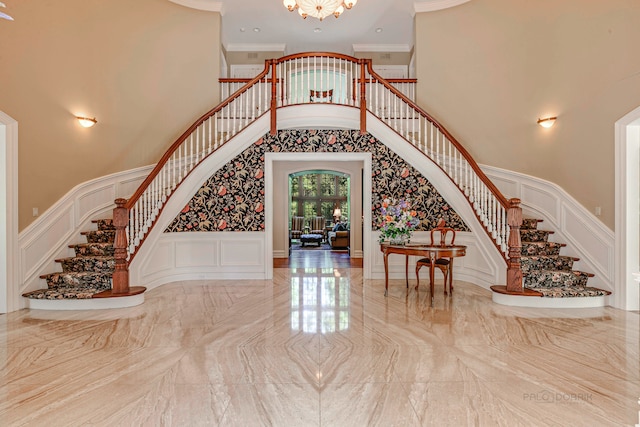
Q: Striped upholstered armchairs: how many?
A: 2